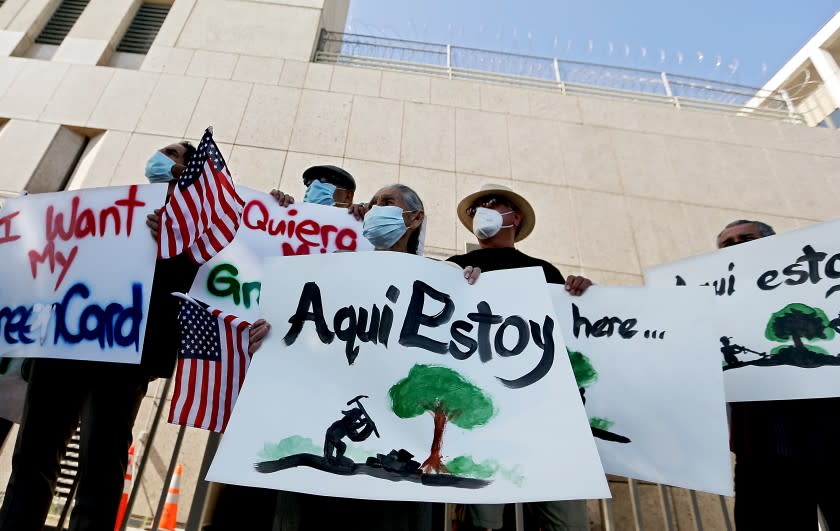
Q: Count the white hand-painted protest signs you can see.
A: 5